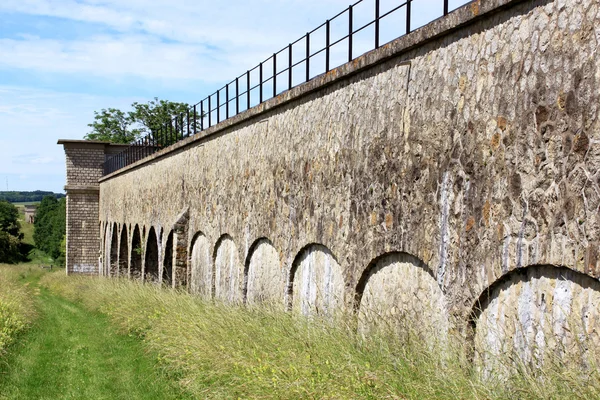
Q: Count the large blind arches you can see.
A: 6